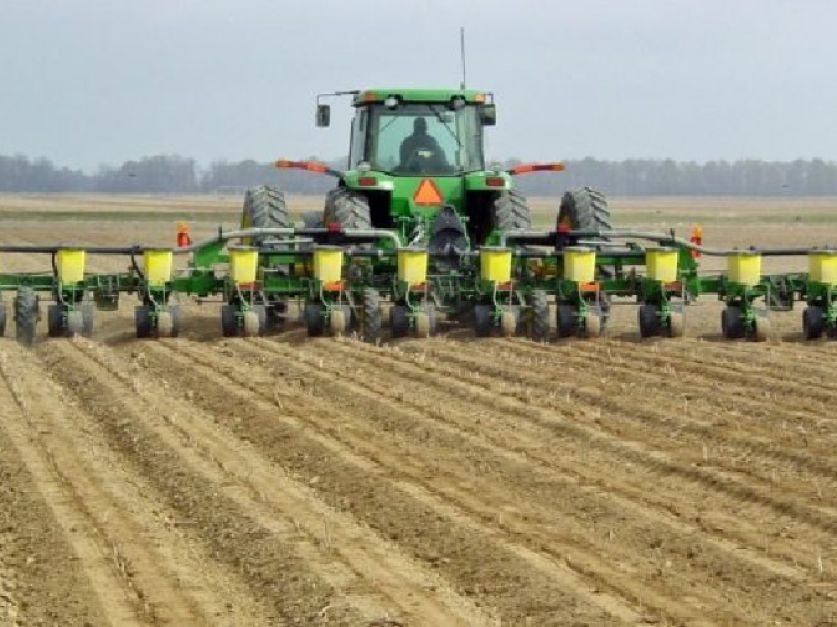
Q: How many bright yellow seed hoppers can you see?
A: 10